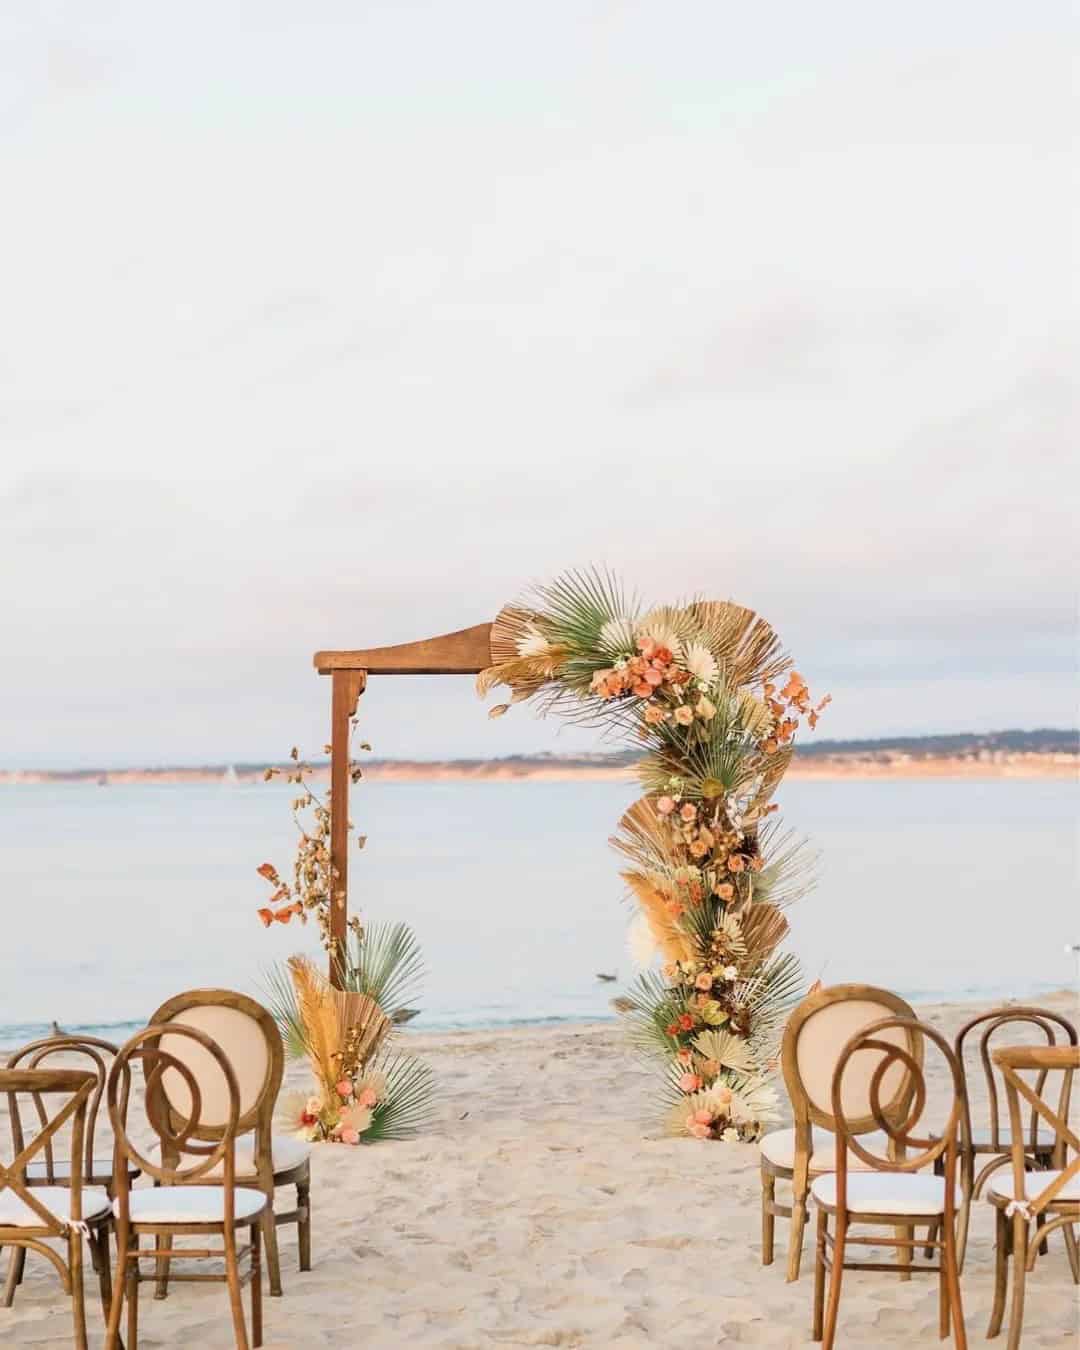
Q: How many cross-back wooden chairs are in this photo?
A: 2